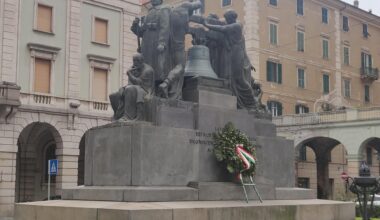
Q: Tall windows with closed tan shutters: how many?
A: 4